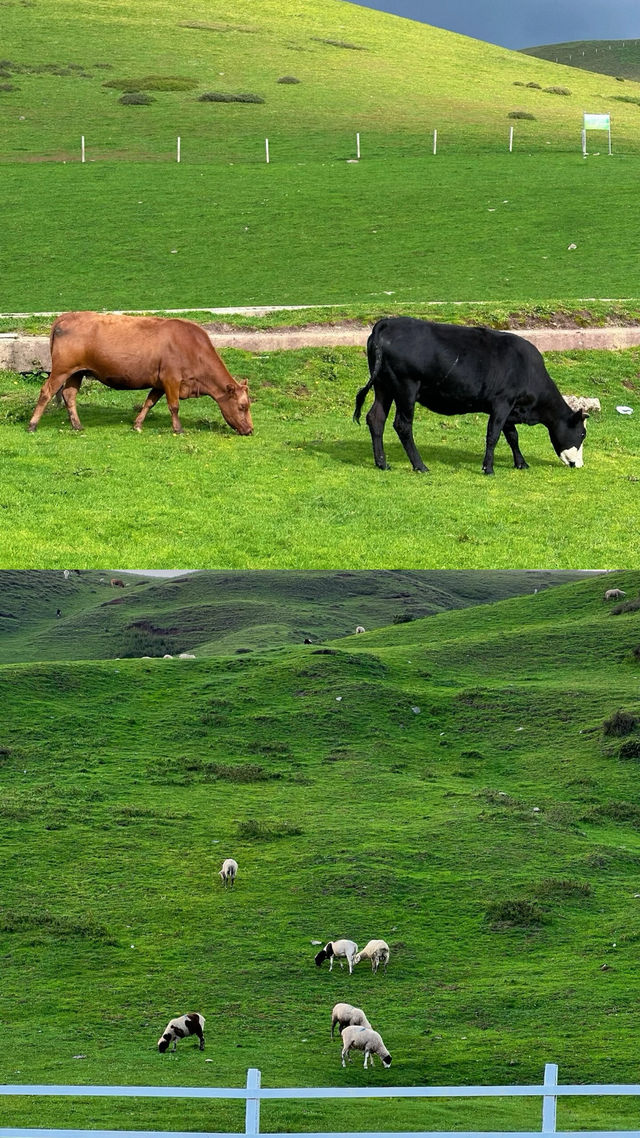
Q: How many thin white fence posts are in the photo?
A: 6